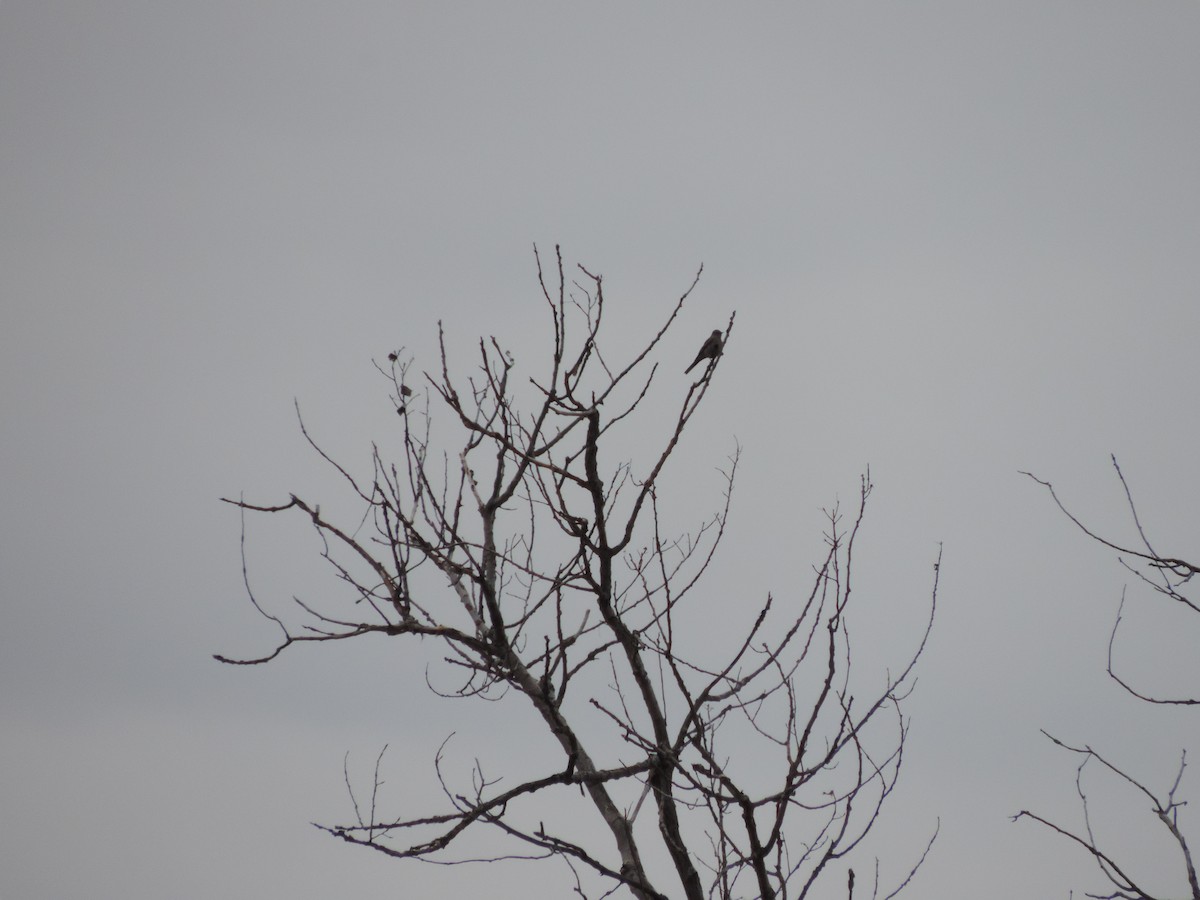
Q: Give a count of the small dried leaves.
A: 3